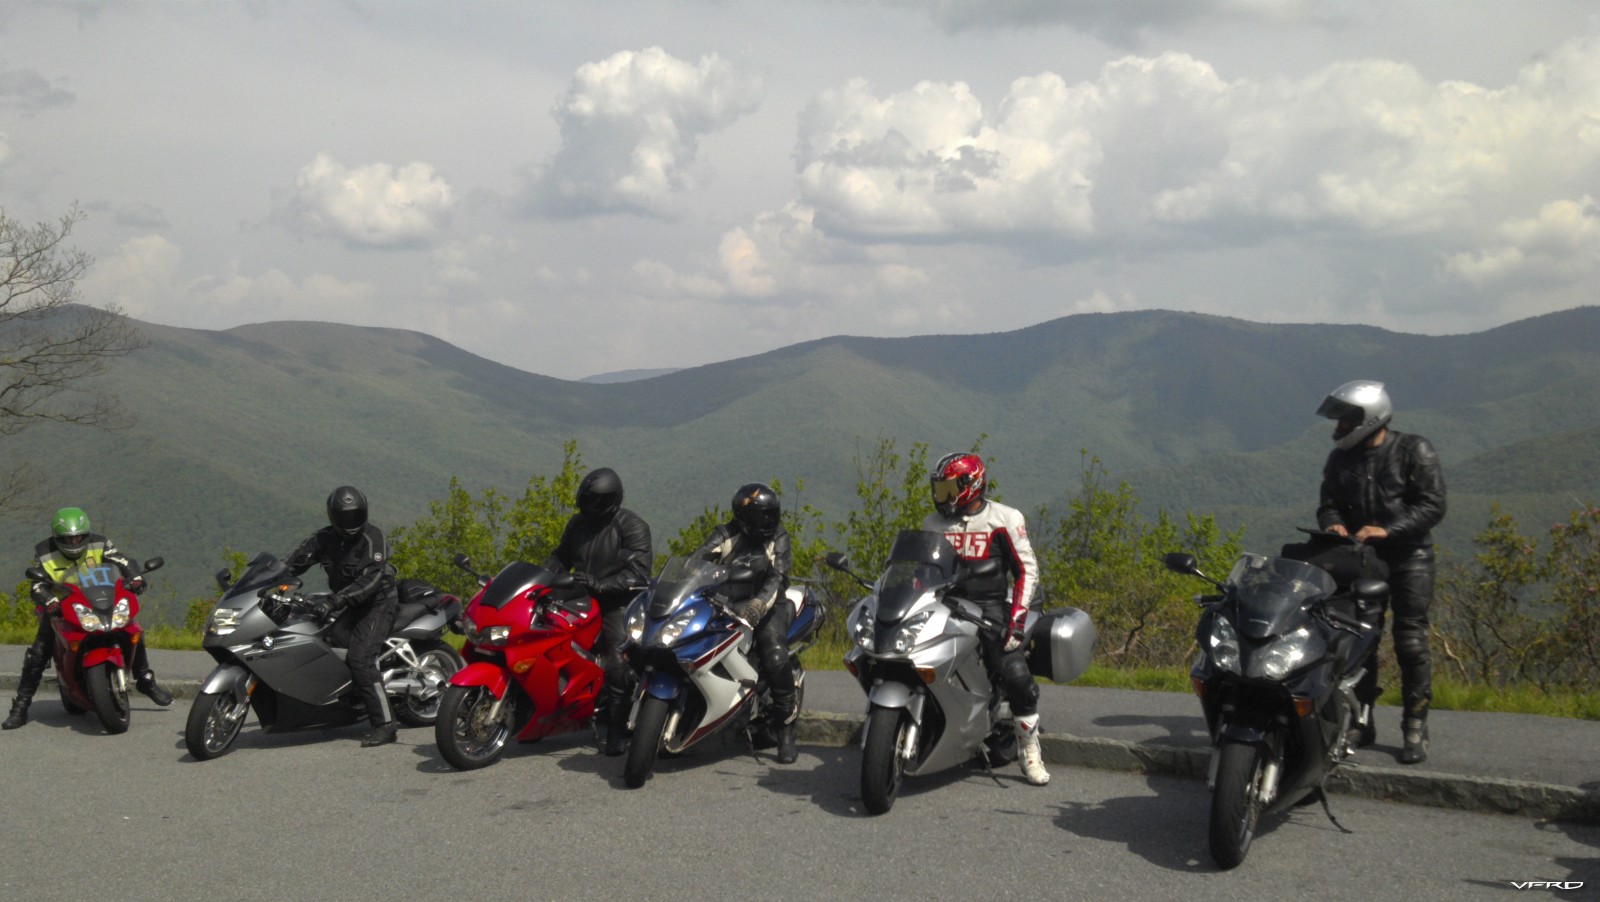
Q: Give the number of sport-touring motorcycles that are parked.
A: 6